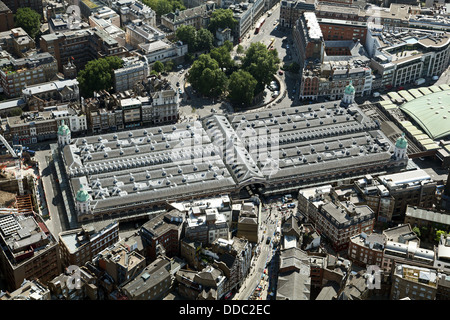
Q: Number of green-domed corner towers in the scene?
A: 4